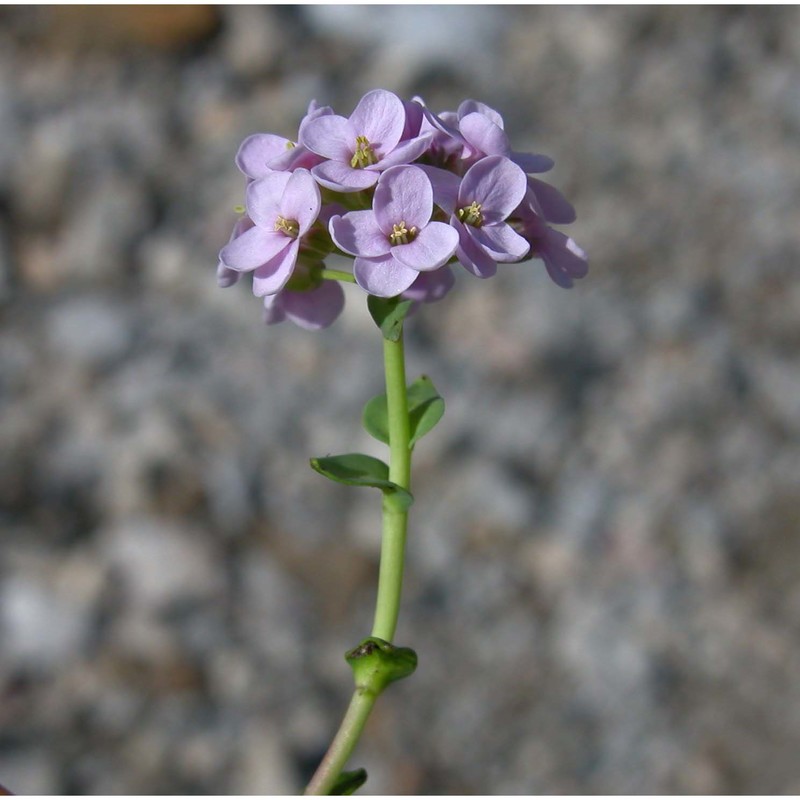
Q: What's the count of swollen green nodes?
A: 1